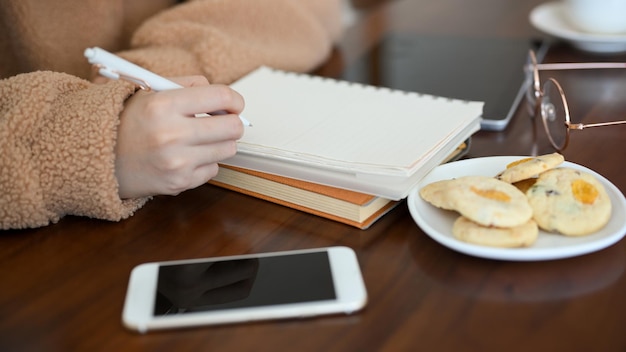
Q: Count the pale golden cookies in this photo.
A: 5